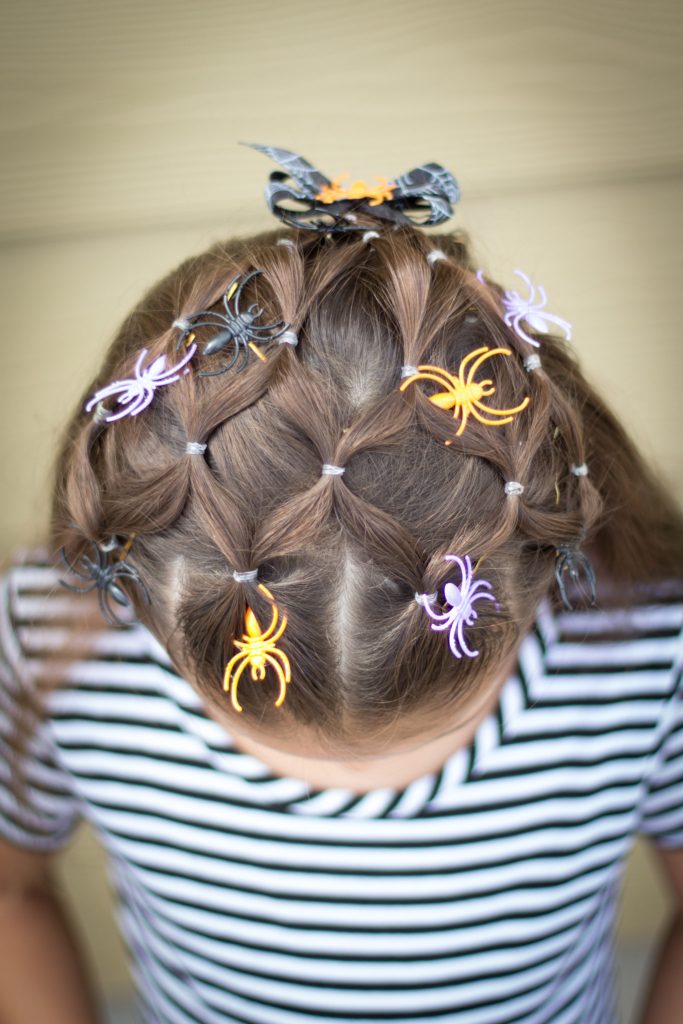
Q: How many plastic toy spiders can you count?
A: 9